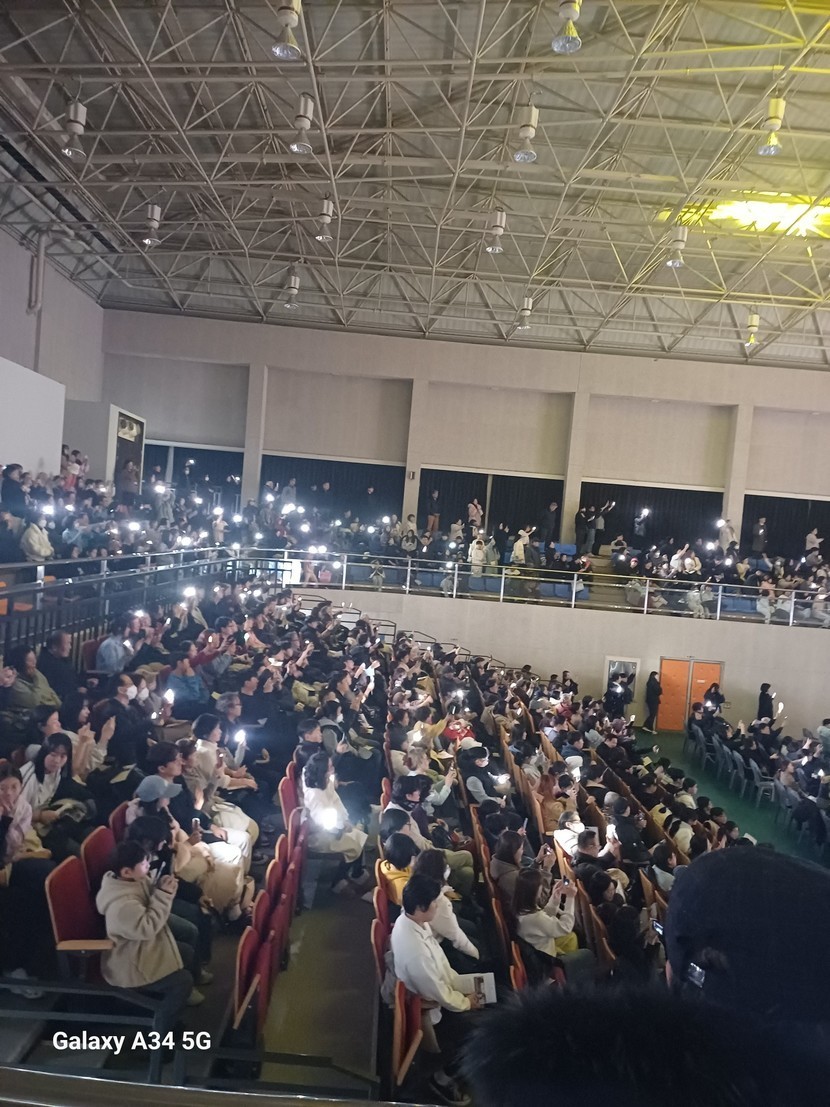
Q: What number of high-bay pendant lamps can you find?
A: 13